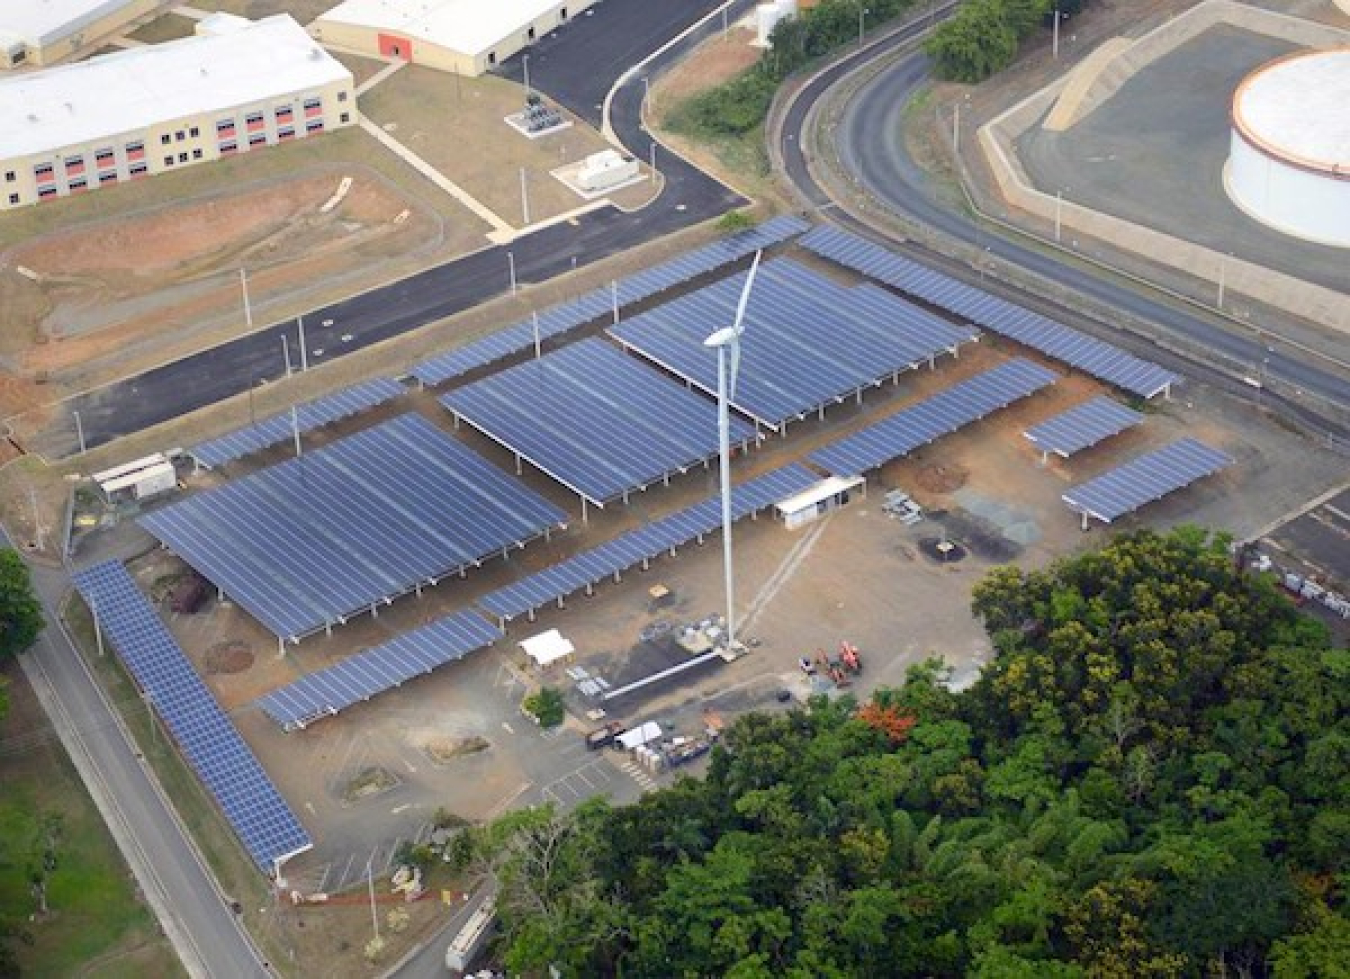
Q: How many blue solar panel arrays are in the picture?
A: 12